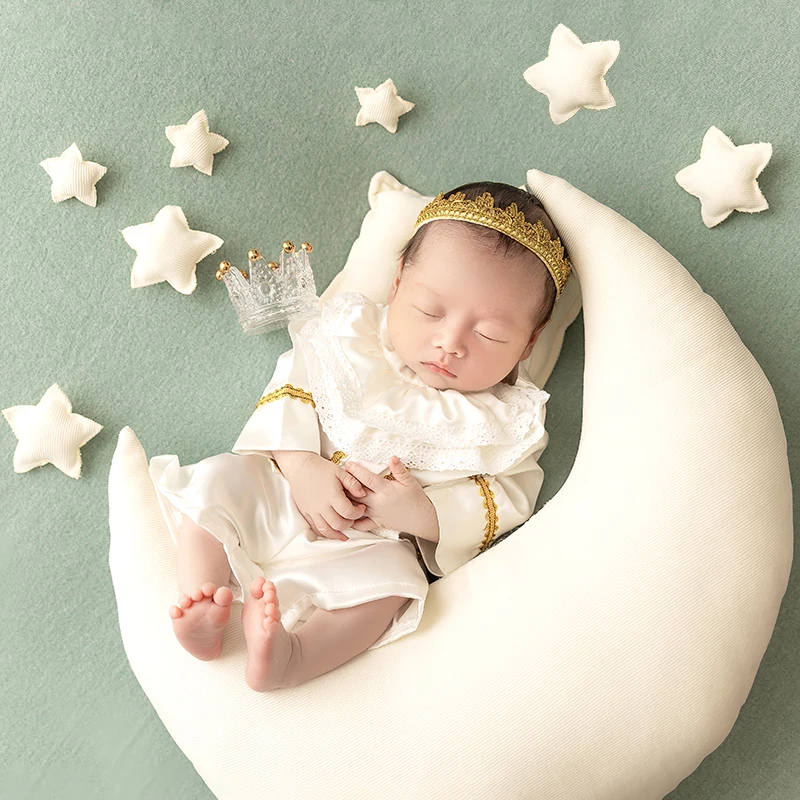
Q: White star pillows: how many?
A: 7